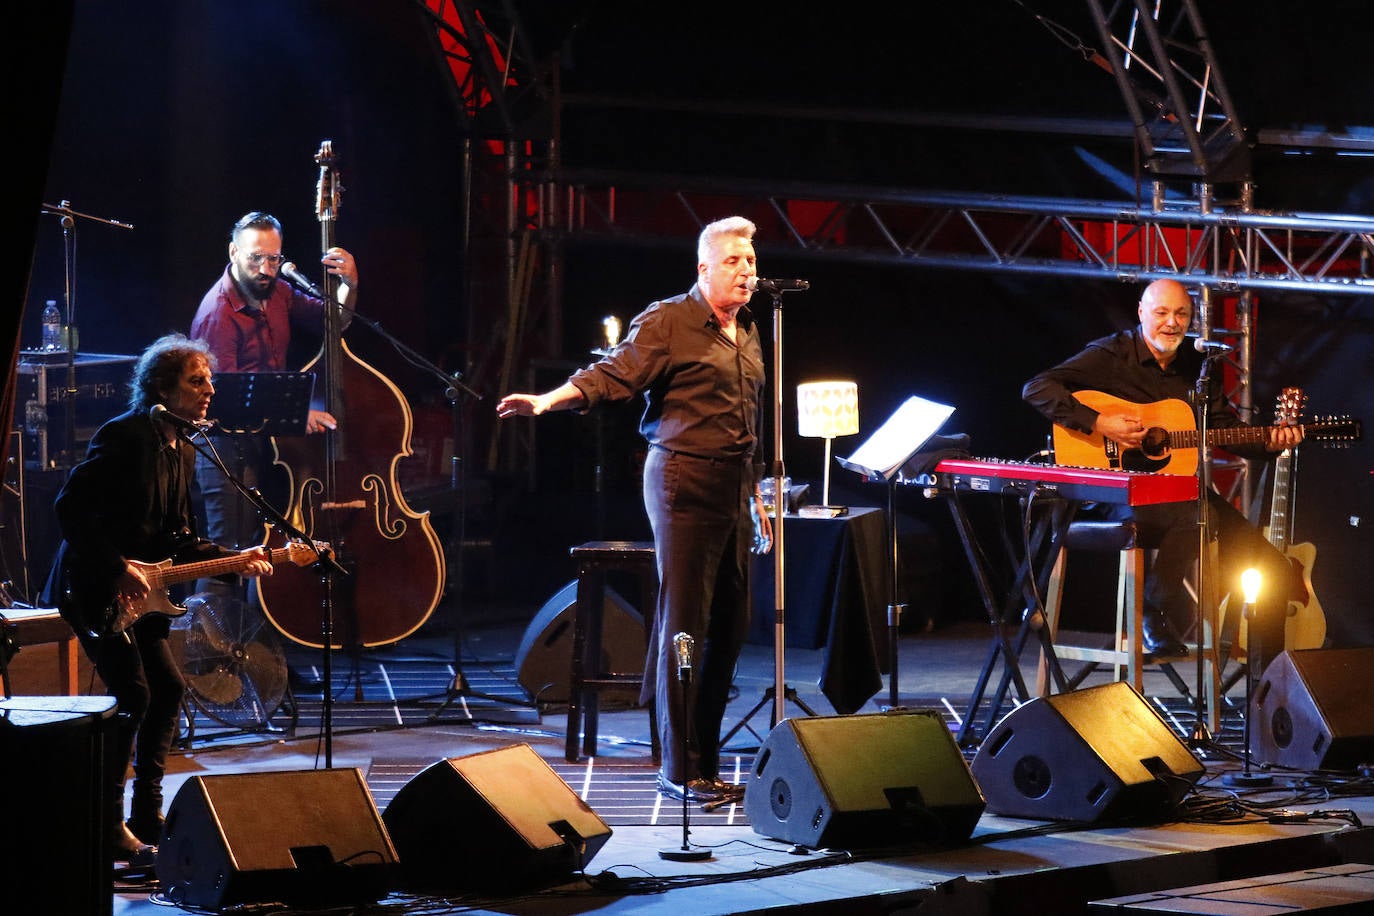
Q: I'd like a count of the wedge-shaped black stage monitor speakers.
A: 6